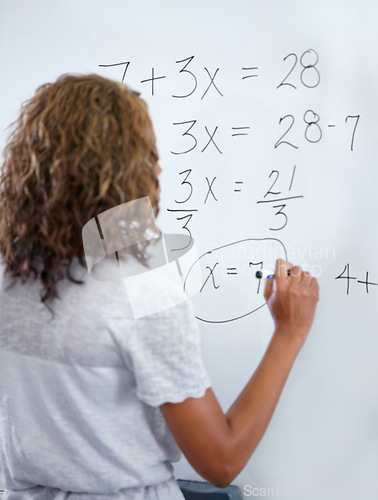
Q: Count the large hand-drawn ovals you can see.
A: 1